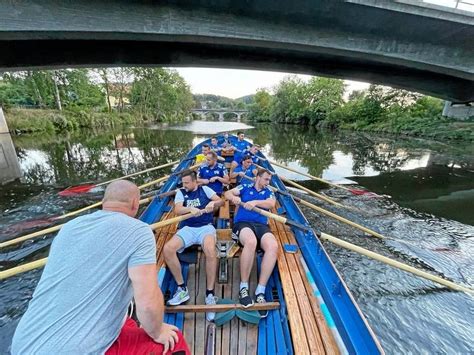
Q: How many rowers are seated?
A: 8